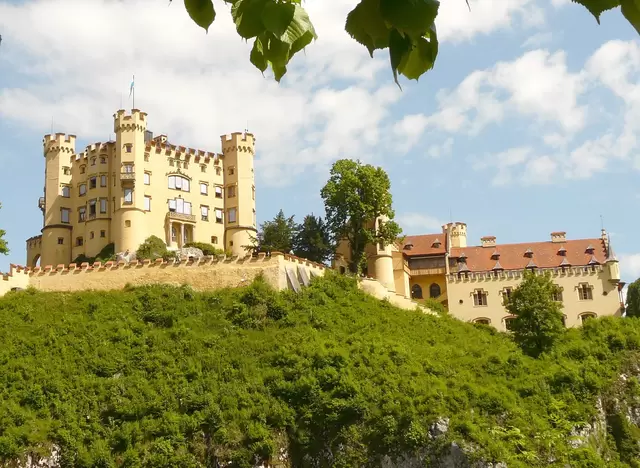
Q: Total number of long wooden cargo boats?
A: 0